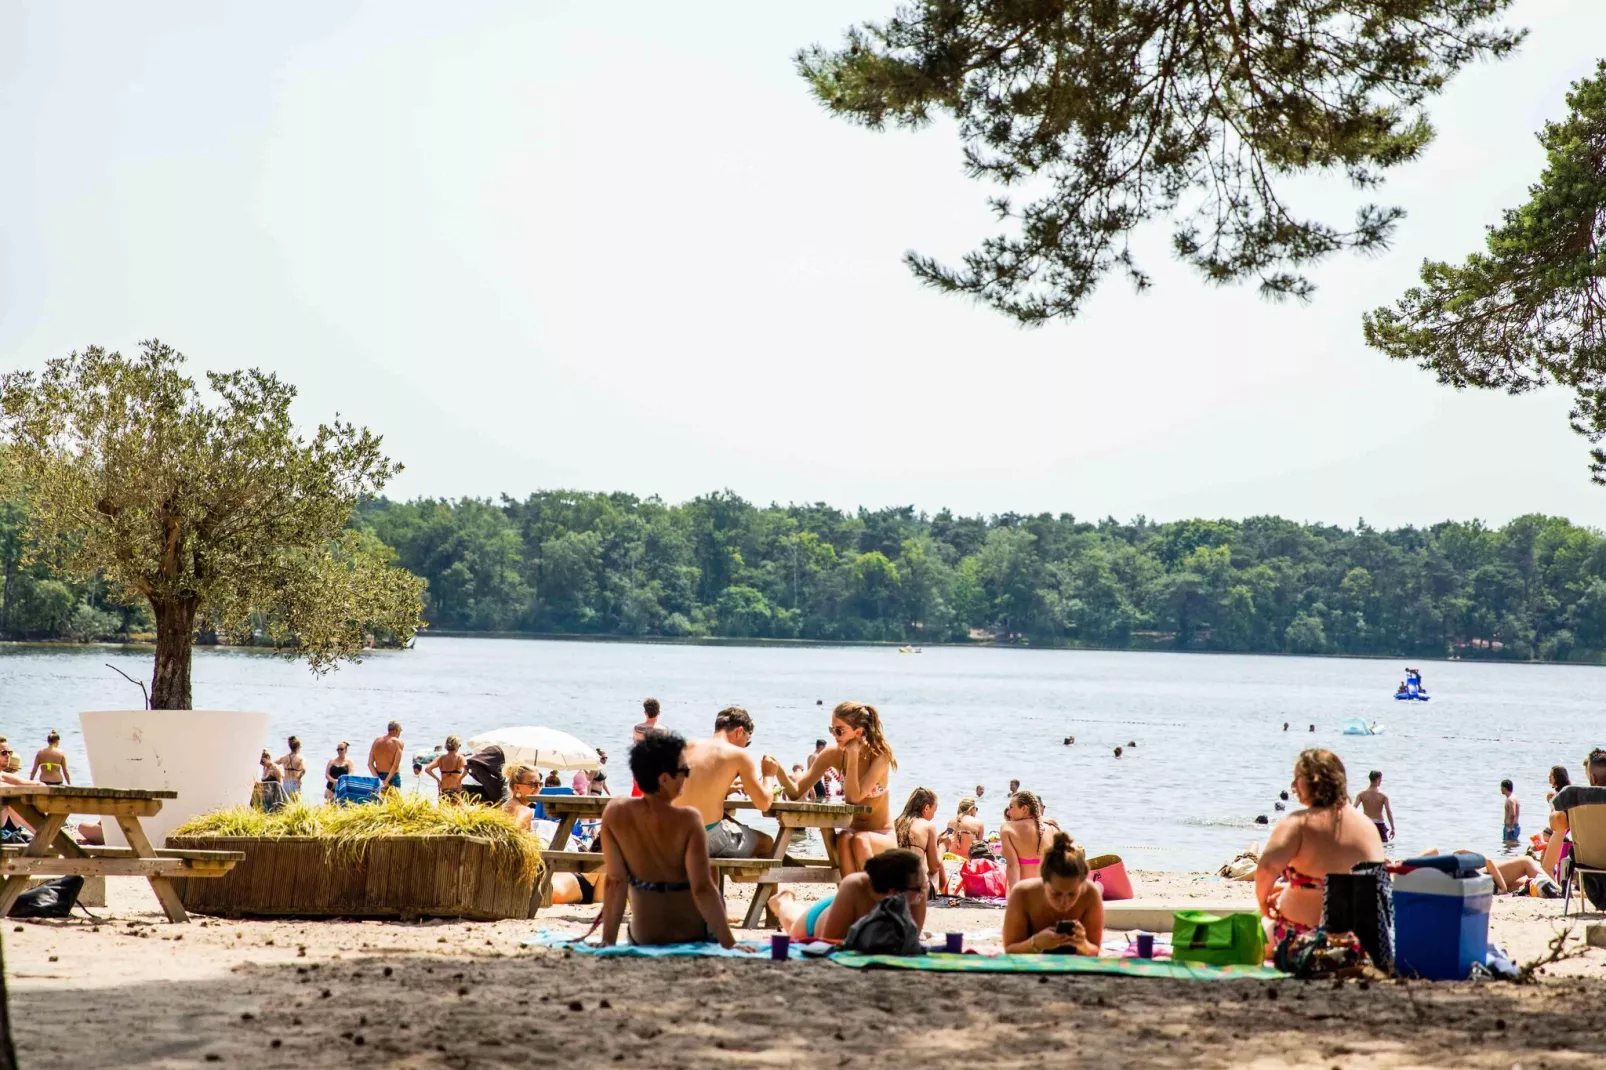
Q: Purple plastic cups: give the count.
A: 3